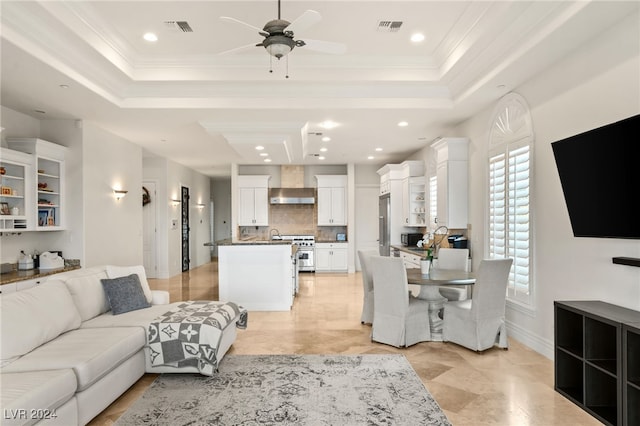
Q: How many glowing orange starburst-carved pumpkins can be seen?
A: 0